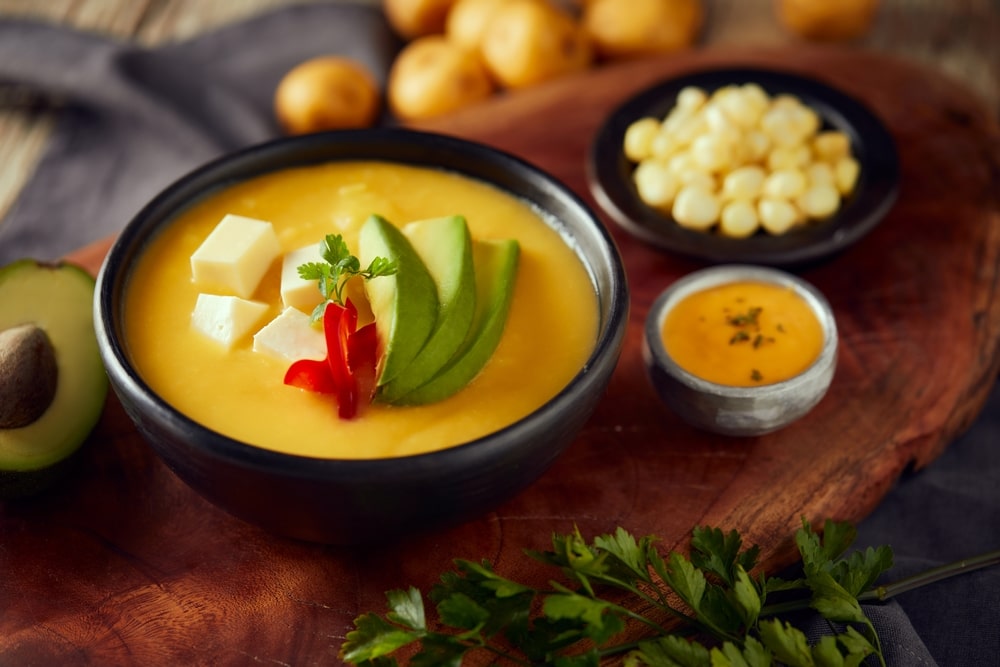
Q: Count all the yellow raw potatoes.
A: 7